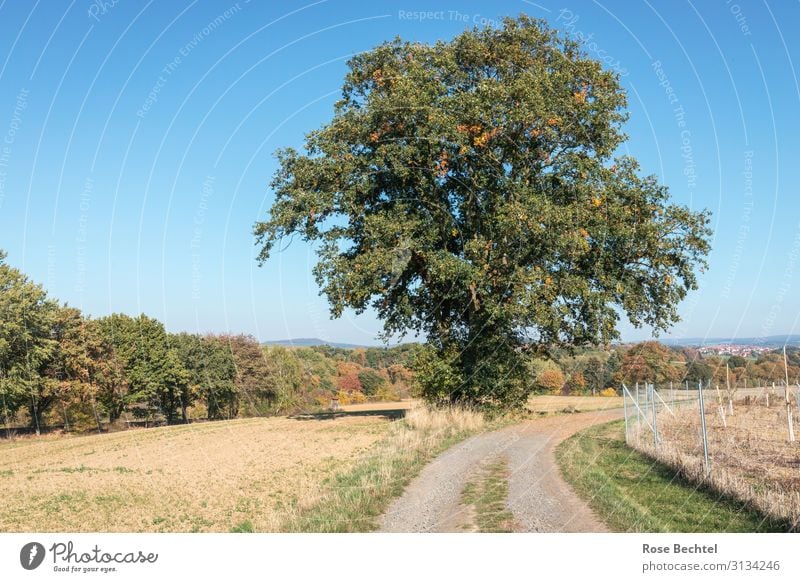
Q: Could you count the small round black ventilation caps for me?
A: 0